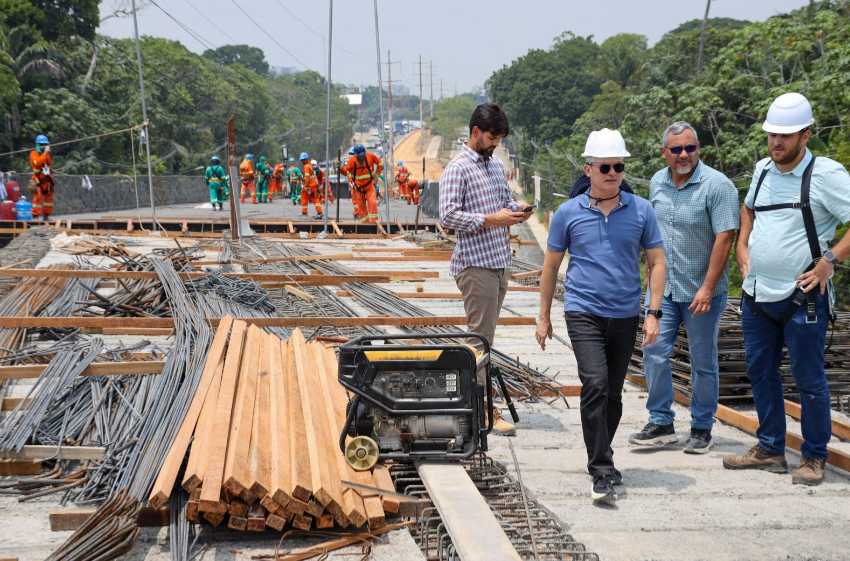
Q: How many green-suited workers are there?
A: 3